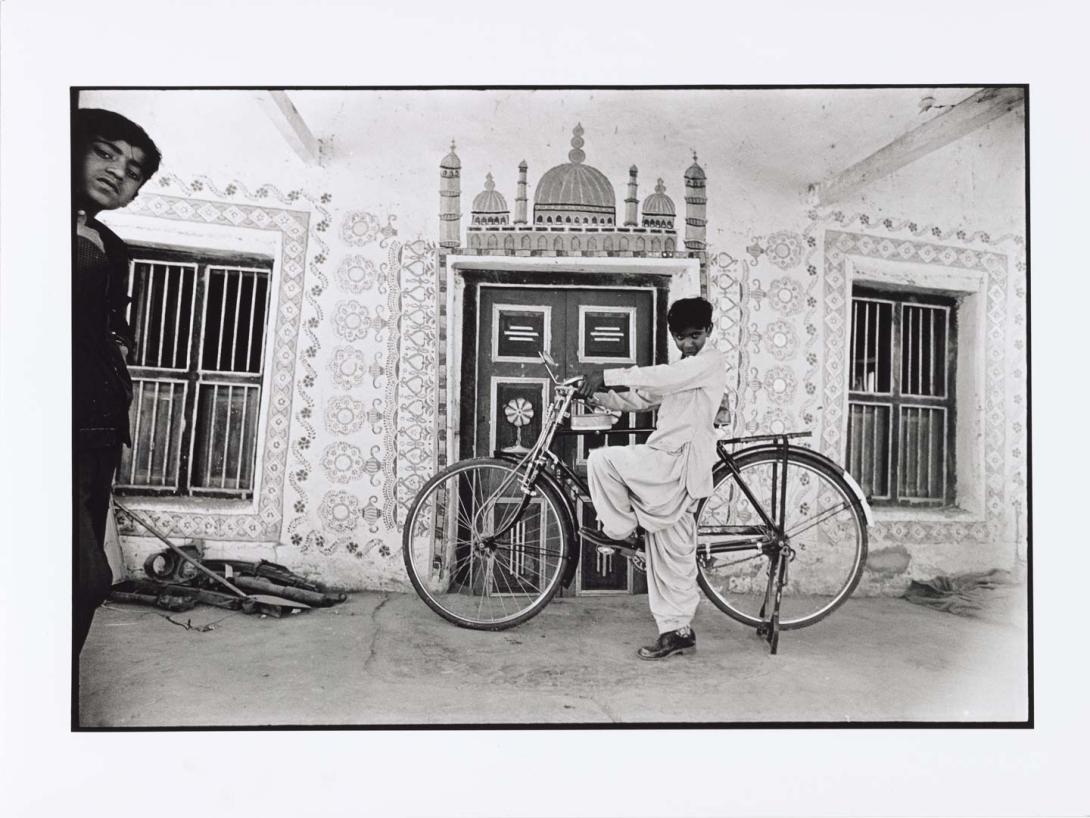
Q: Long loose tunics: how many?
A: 1